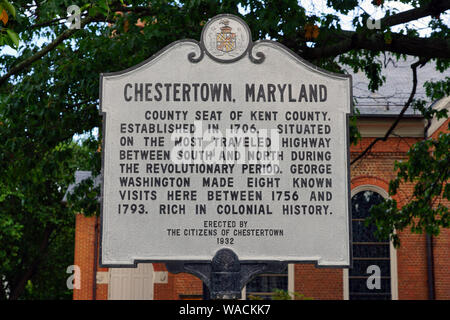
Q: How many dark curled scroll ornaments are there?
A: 2